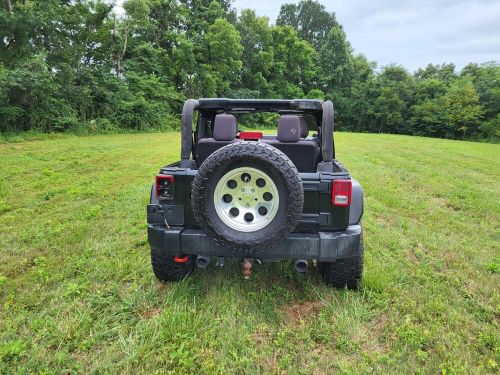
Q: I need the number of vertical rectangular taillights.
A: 2